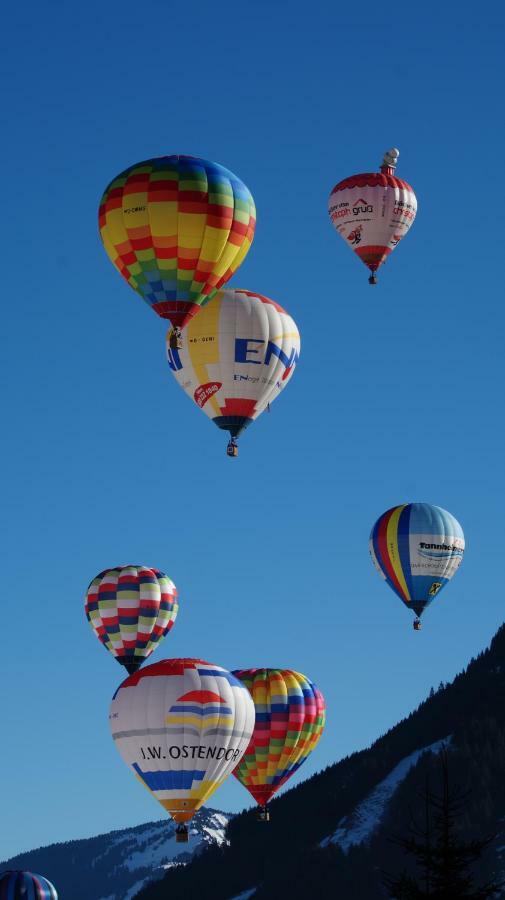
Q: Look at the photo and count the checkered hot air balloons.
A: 3